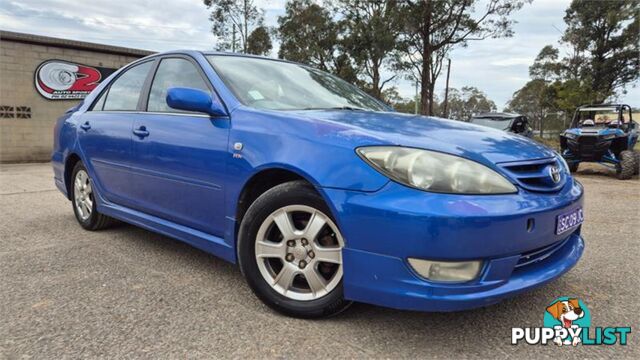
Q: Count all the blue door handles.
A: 2